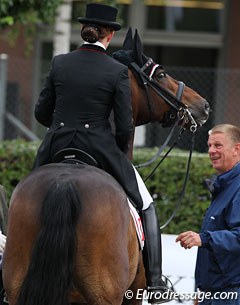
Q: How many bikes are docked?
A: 0